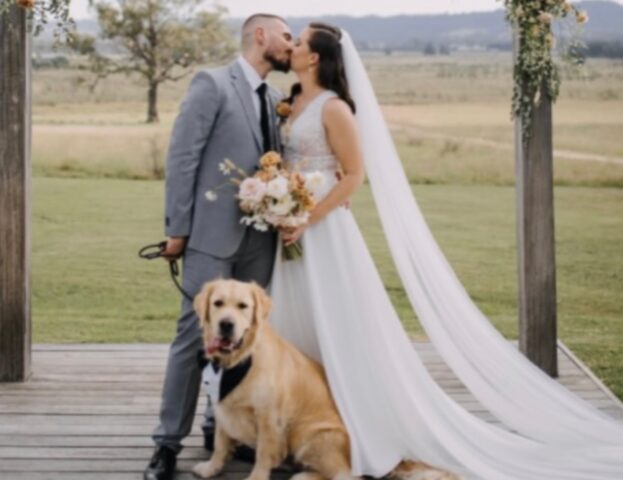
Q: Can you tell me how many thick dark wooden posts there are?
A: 2